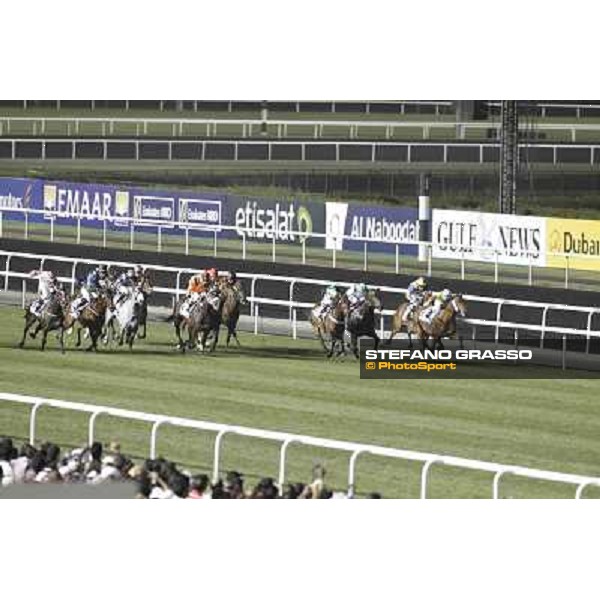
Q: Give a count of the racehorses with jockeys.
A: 11